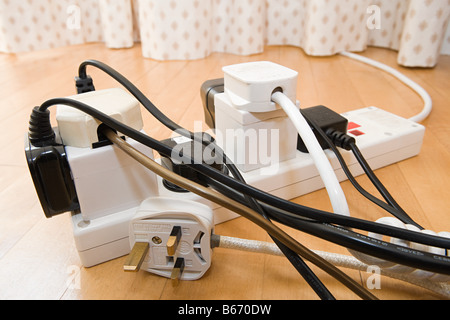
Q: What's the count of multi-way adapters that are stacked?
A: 2